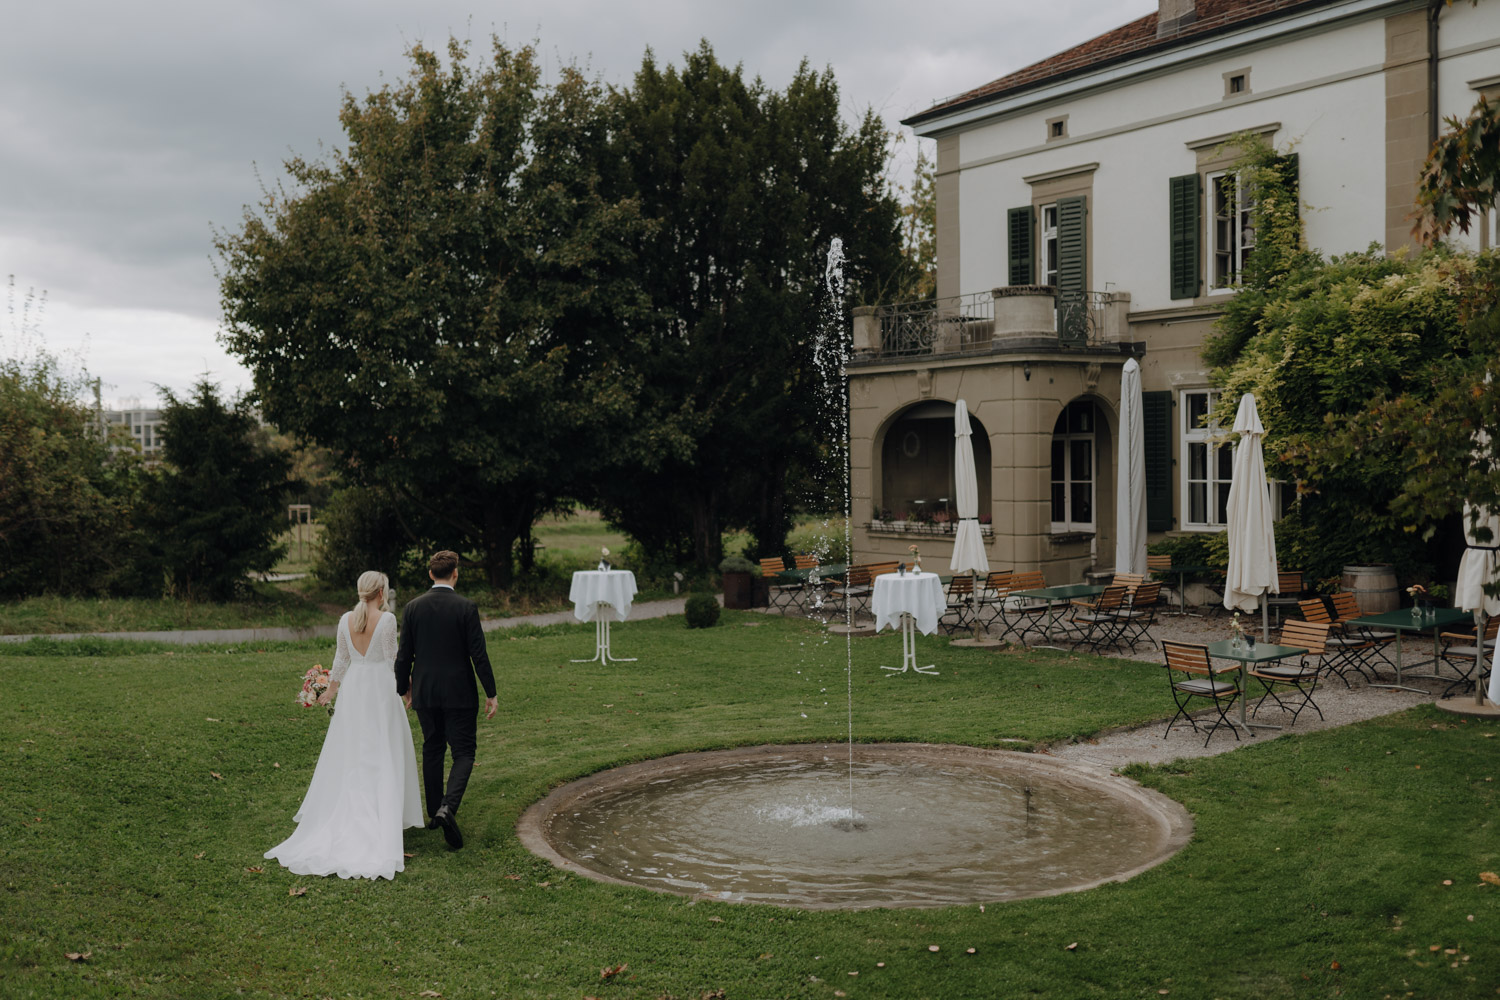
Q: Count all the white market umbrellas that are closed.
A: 4